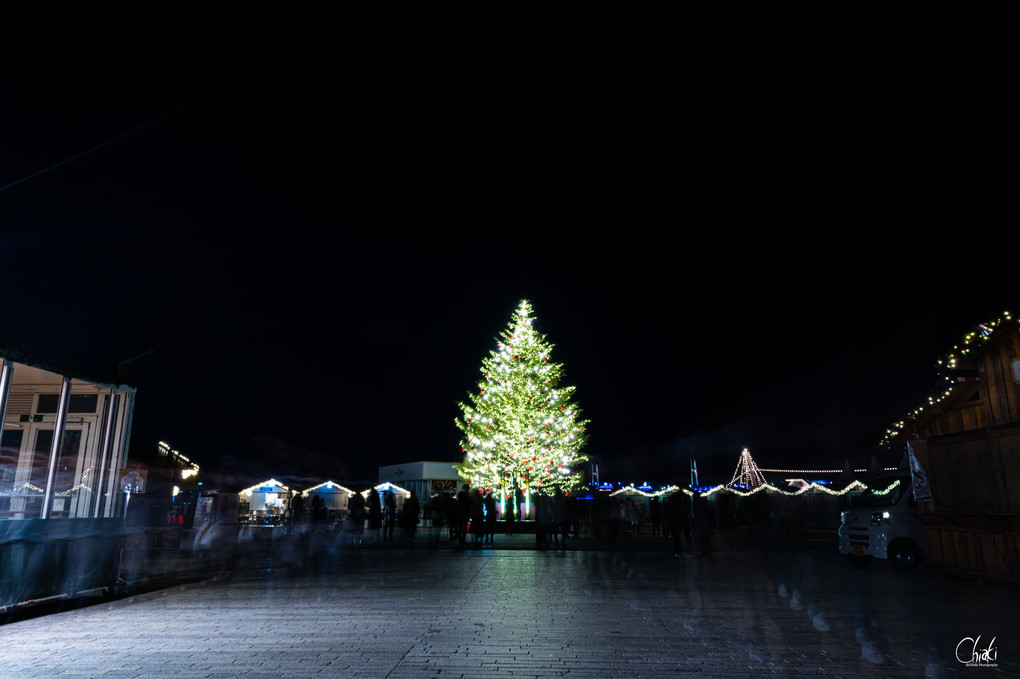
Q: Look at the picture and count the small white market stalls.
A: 3